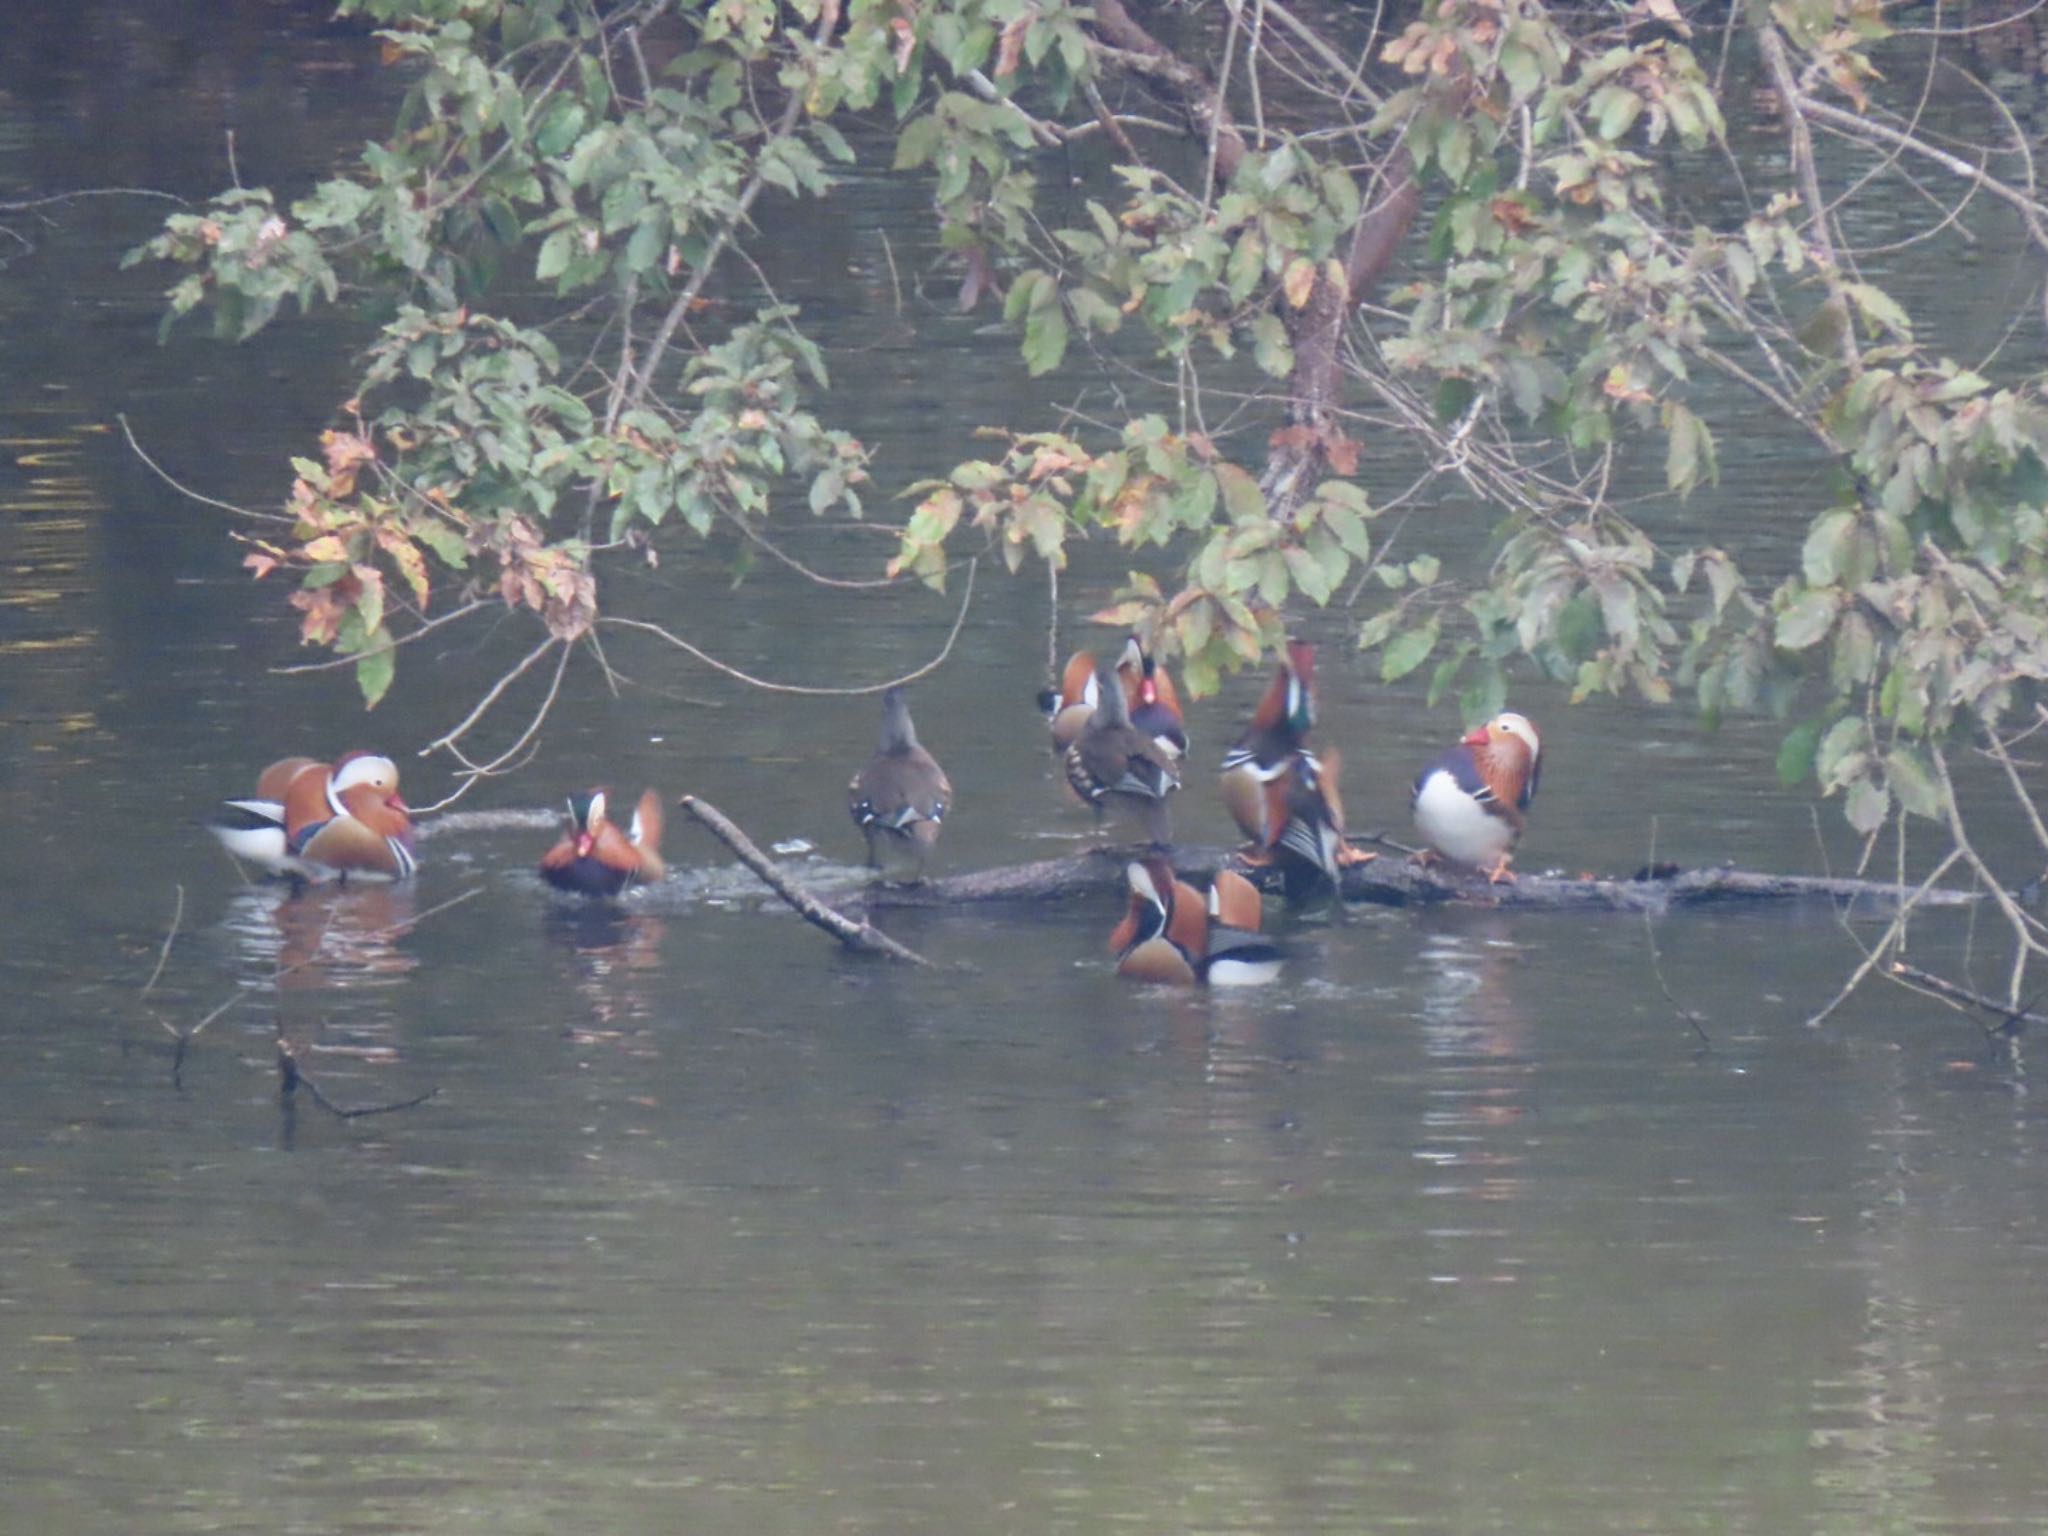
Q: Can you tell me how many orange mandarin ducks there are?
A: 6